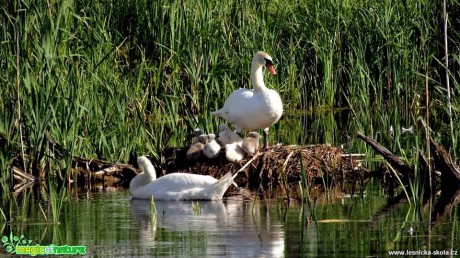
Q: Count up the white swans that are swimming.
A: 1